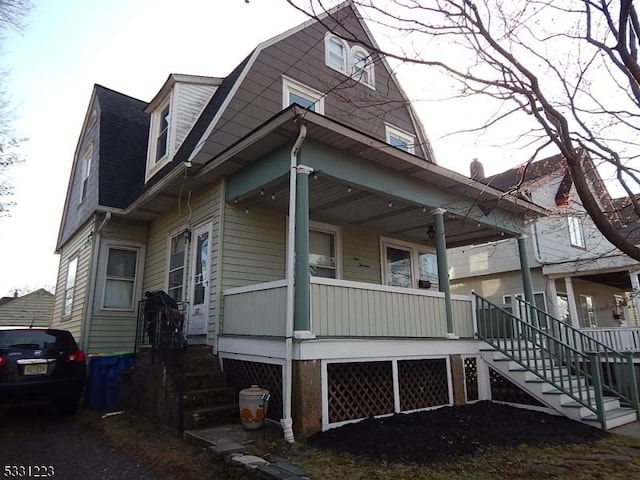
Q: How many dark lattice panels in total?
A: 5